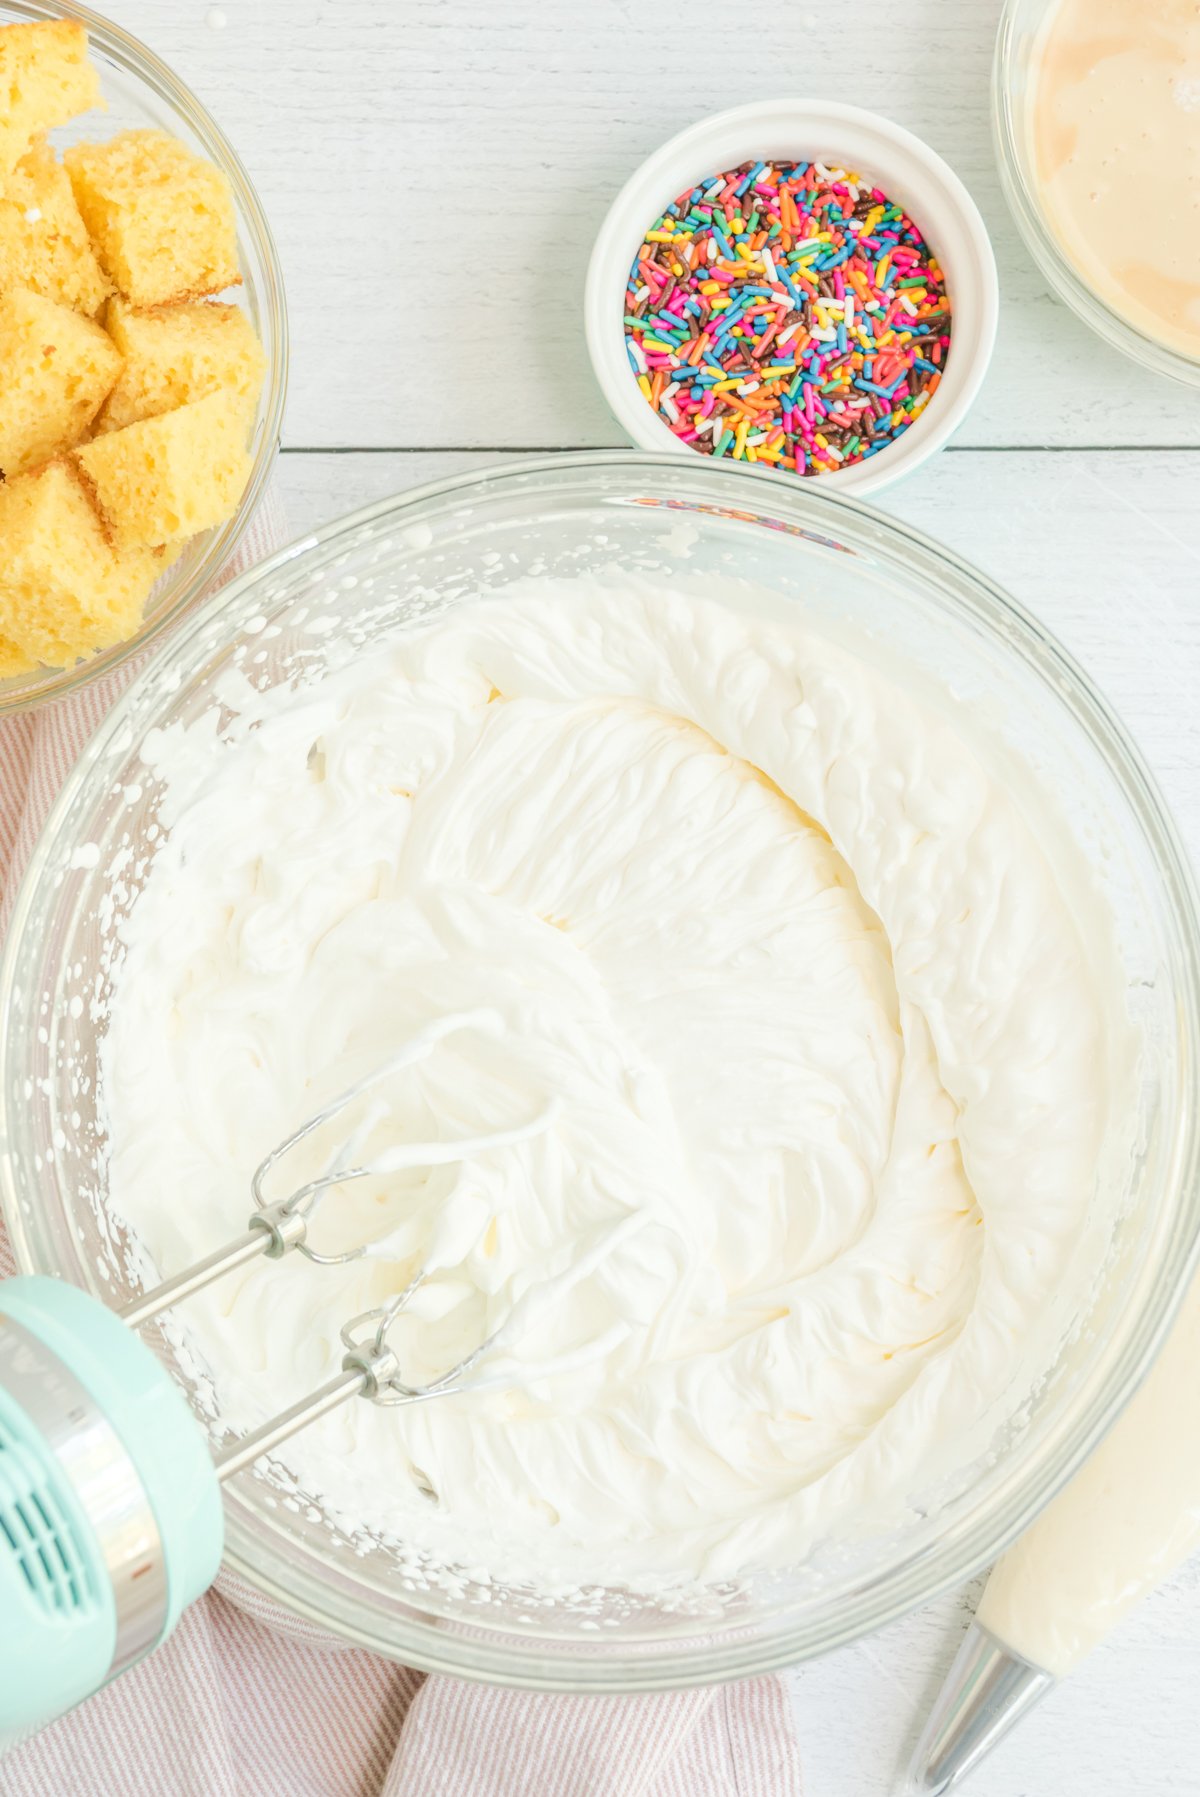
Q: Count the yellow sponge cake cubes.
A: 7